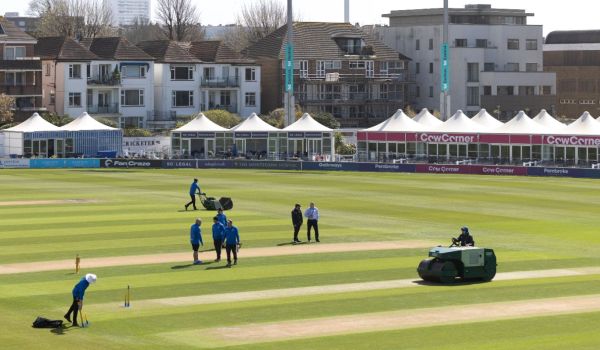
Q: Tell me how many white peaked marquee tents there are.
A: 12